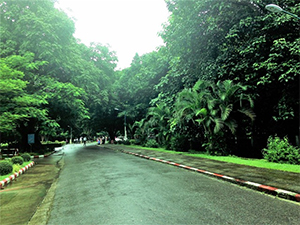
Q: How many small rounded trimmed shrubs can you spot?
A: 3